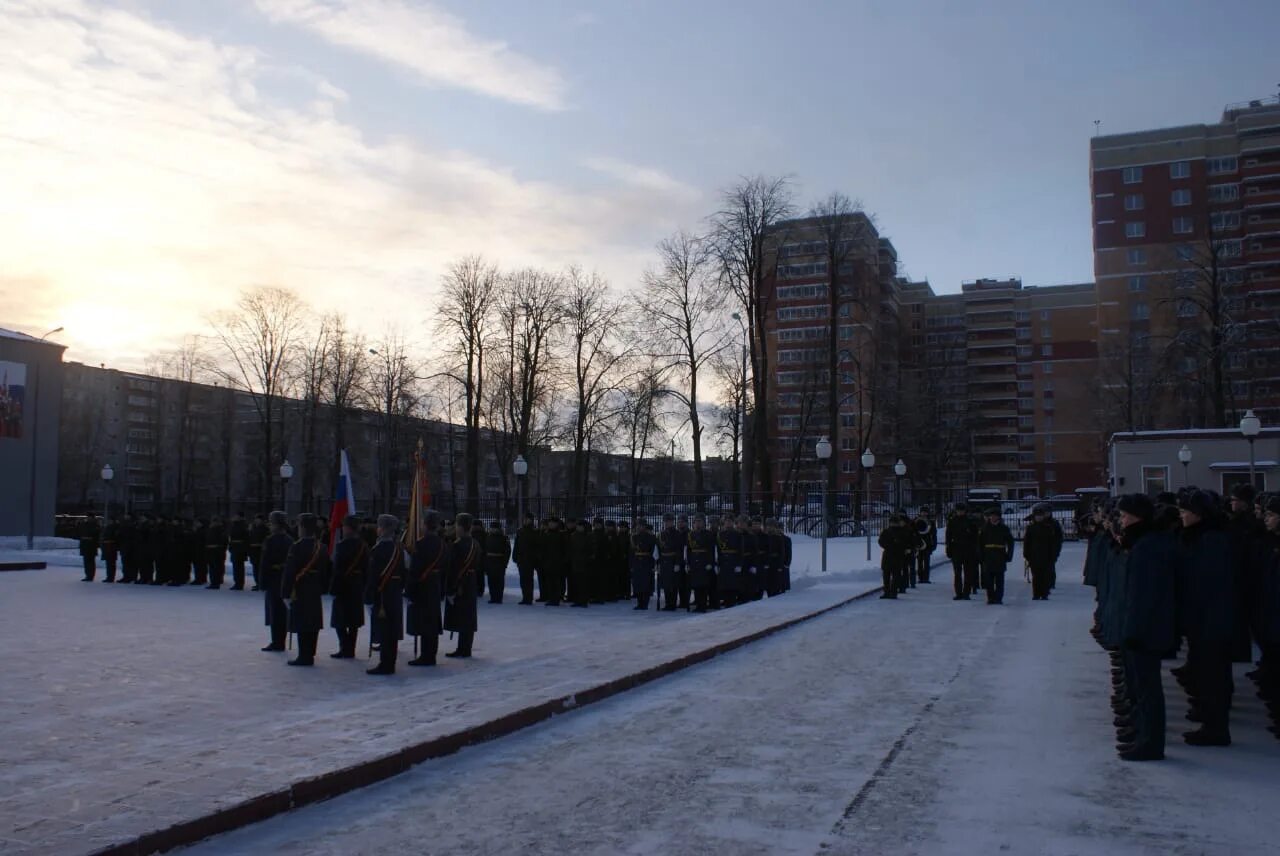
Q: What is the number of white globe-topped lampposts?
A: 8